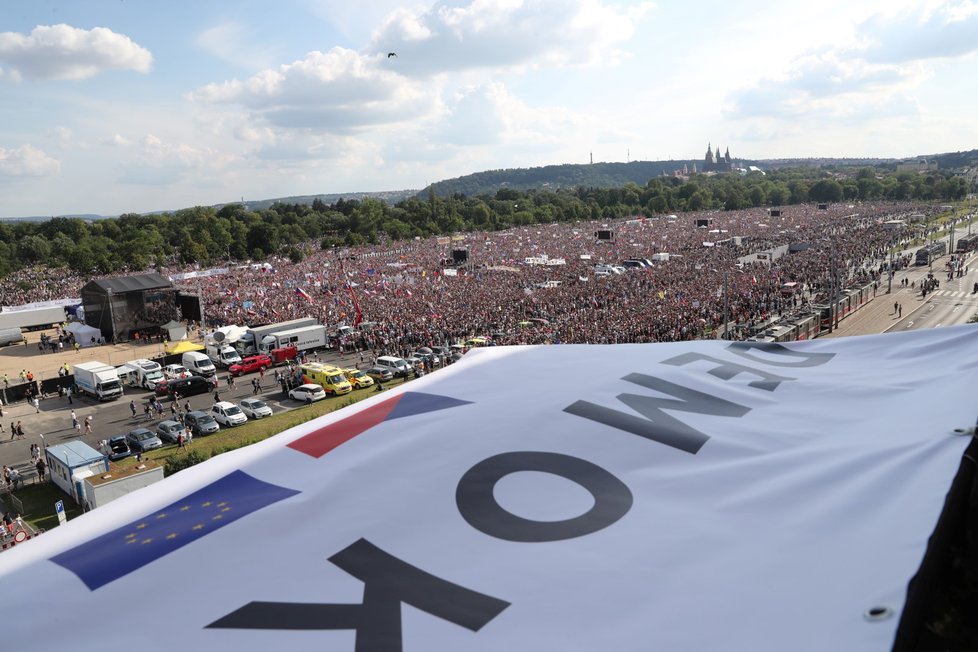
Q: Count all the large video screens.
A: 5